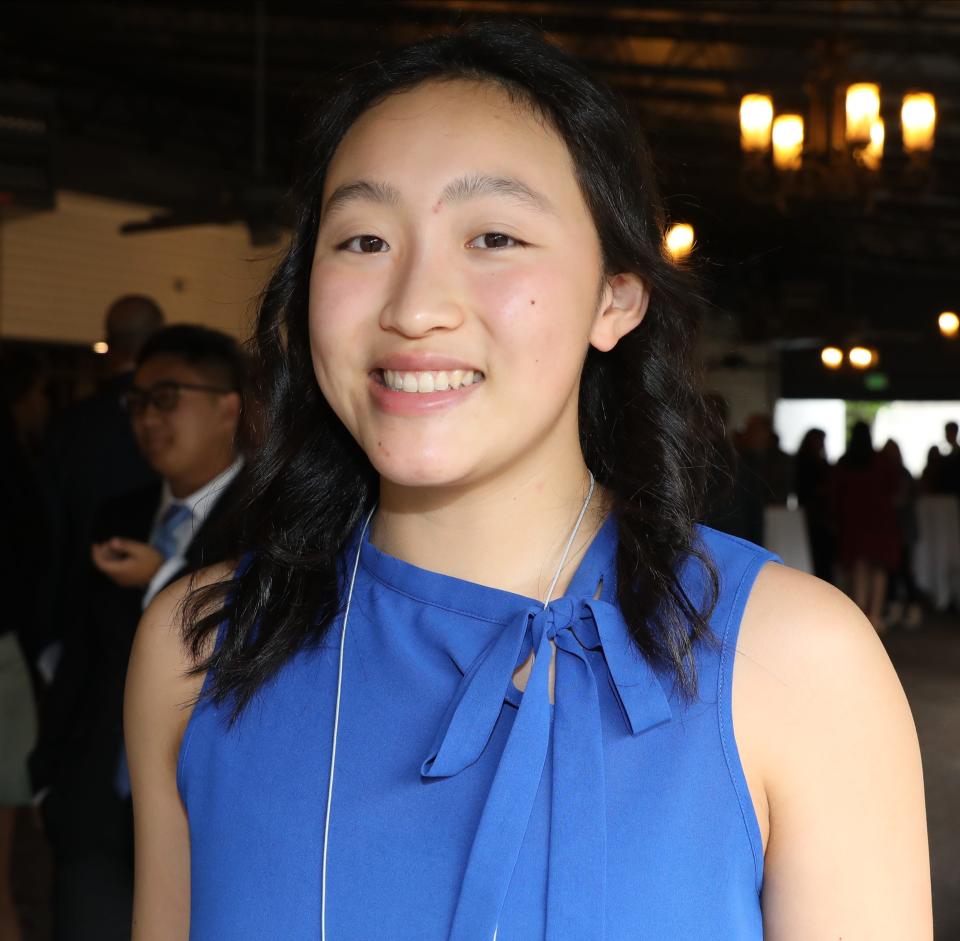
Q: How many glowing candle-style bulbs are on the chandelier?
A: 5